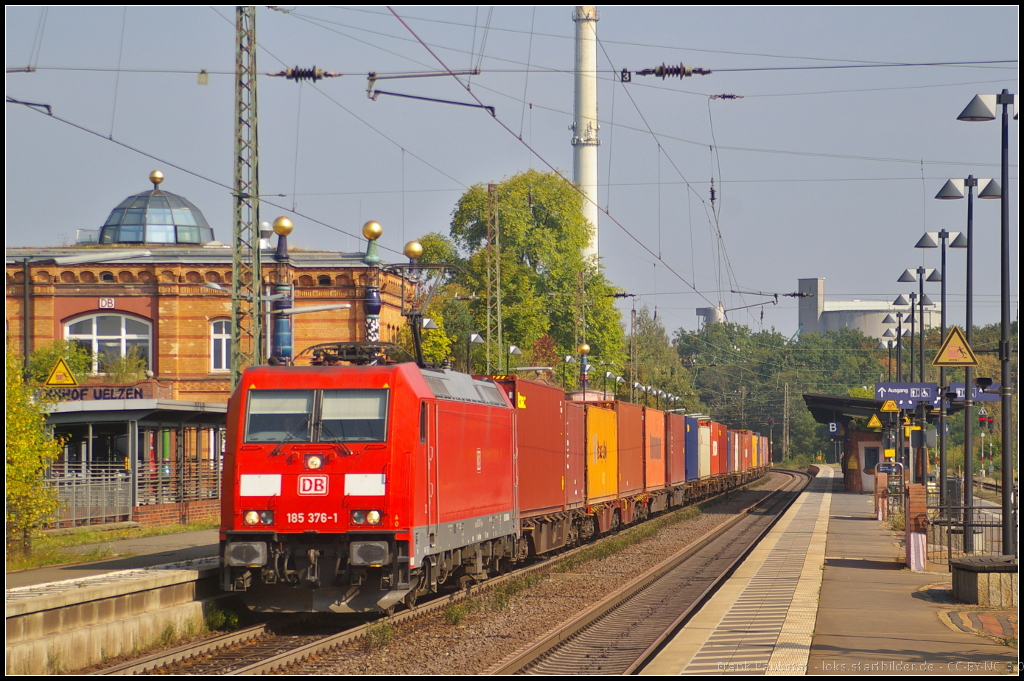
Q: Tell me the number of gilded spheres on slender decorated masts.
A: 4